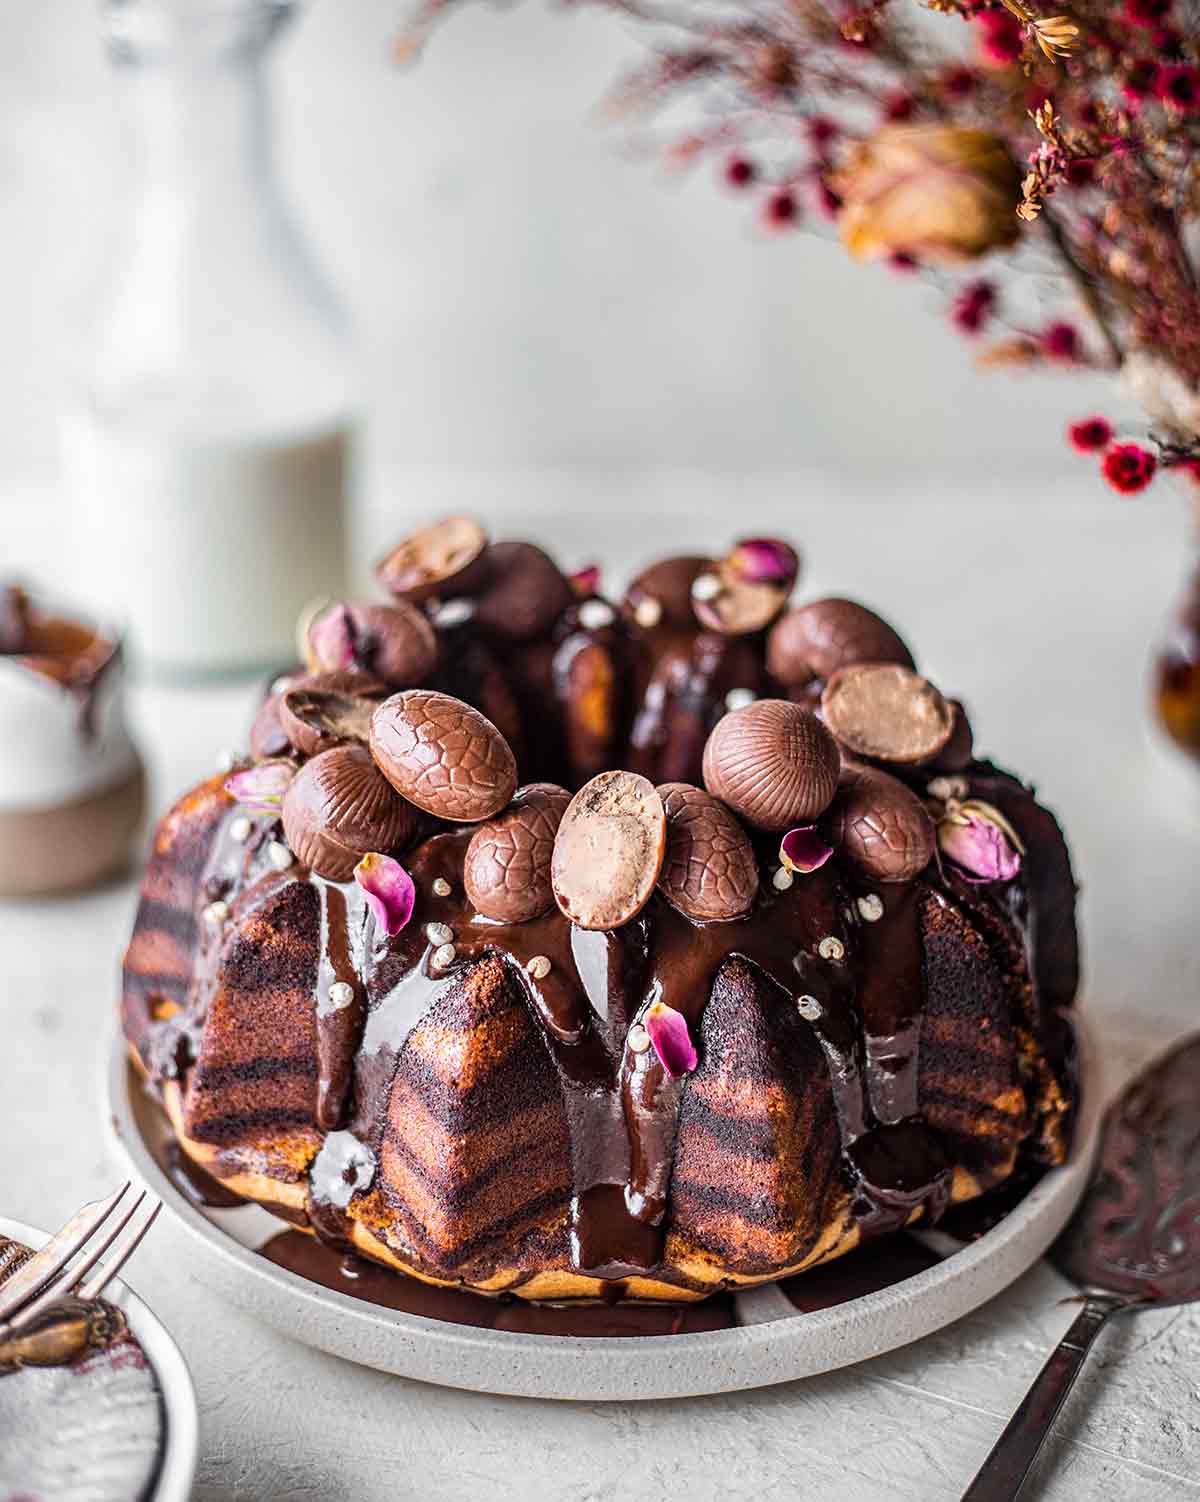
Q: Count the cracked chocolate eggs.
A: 5